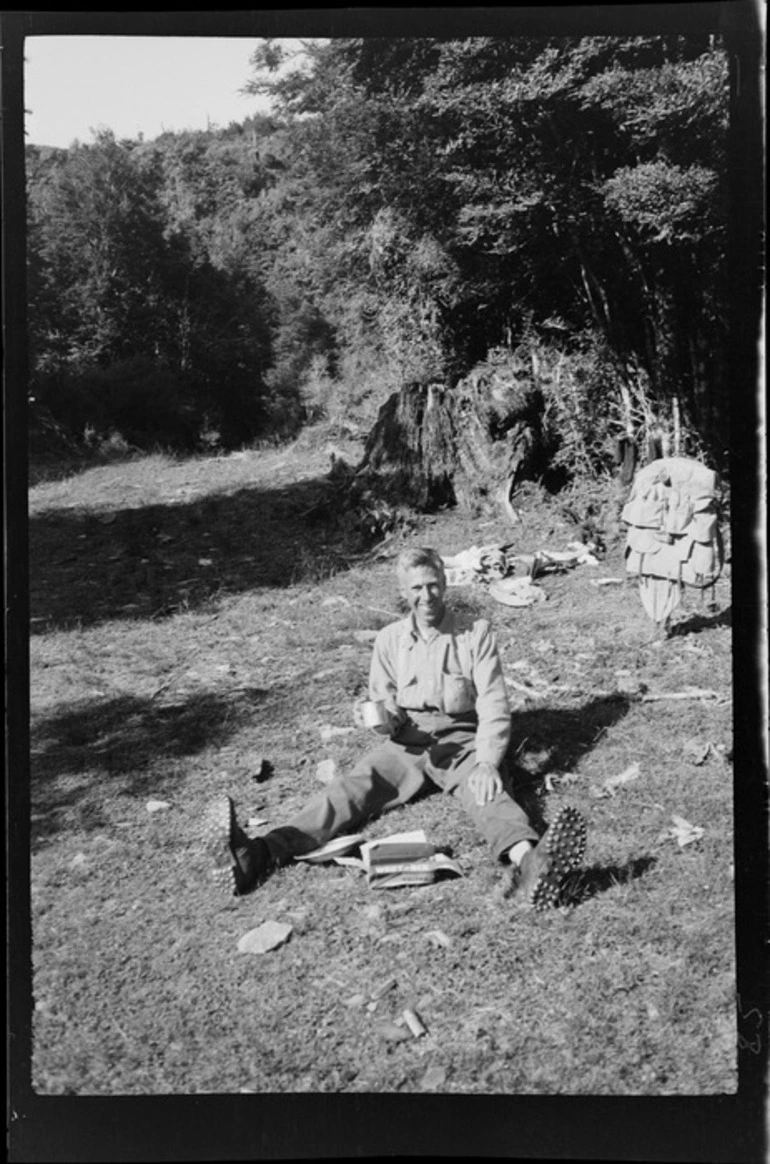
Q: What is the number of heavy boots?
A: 2